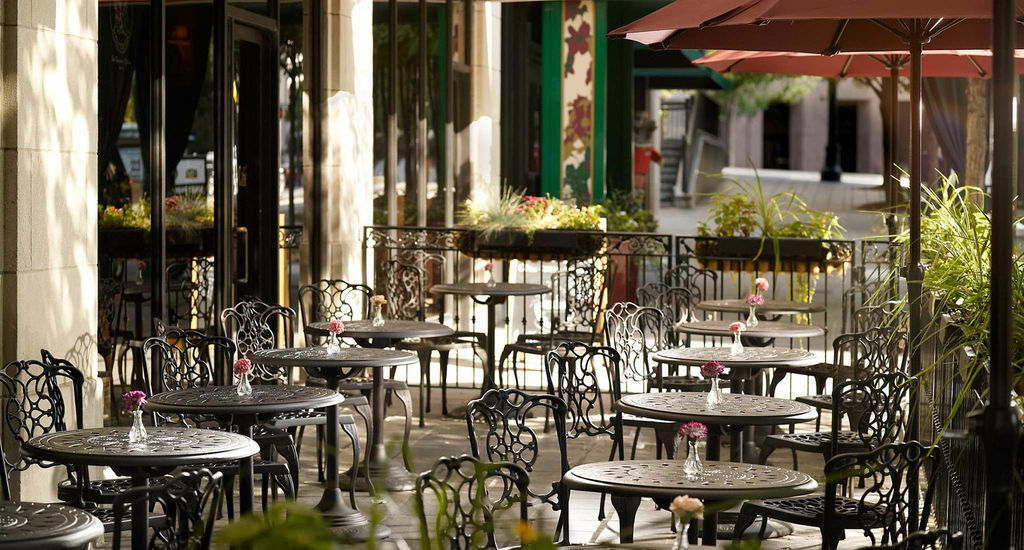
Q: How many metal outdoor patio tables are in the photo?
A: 12